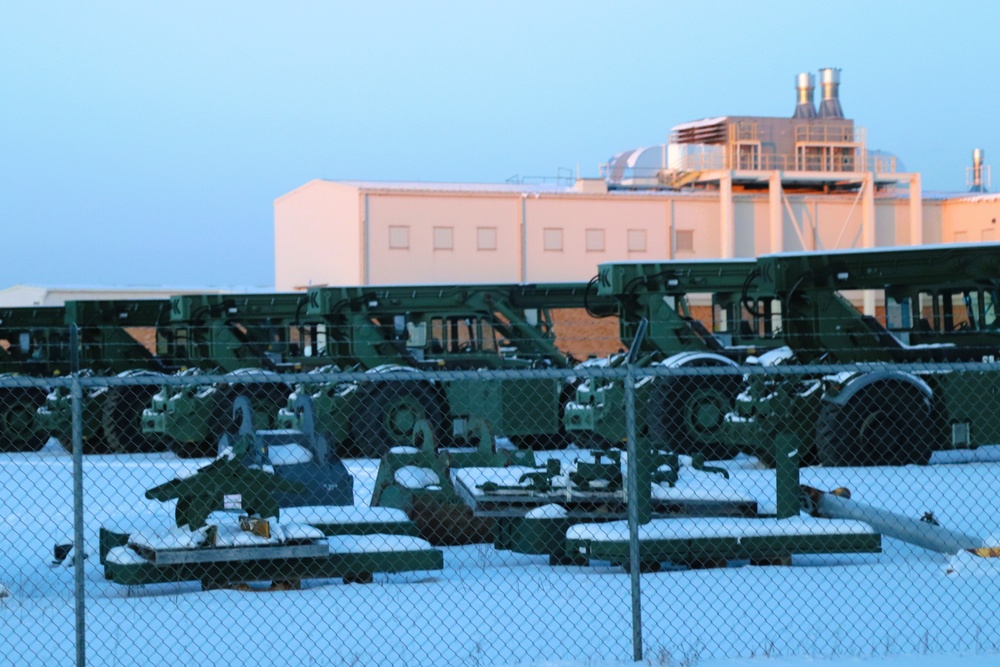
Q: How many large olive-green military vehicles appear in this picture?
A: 6